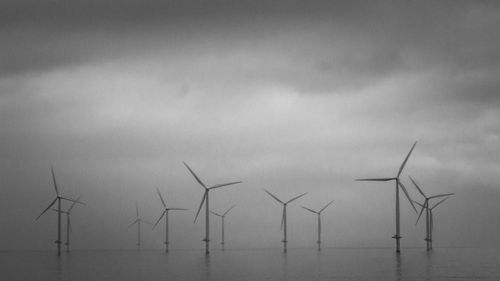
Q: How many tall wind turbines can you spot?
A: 11